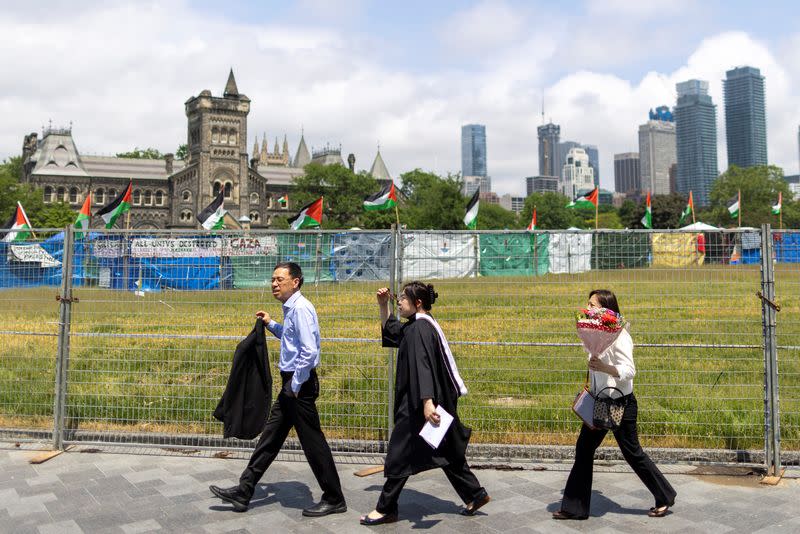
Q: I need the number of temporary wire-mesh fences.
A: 4